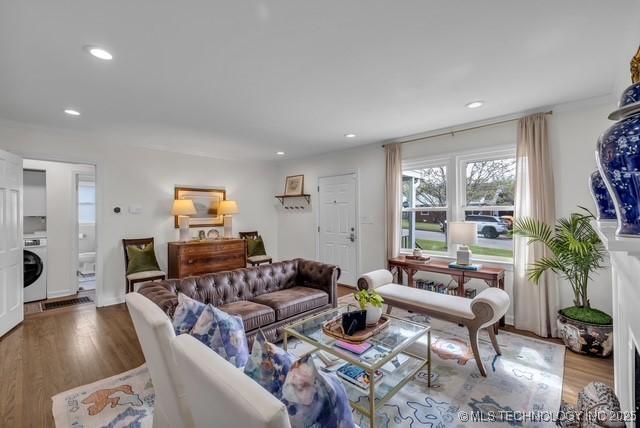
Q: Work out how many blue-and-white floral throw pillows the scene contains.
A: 4